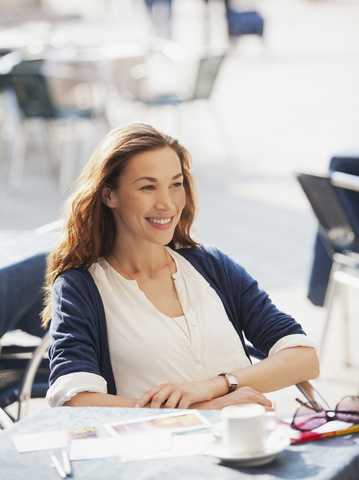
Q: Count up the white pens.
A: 2